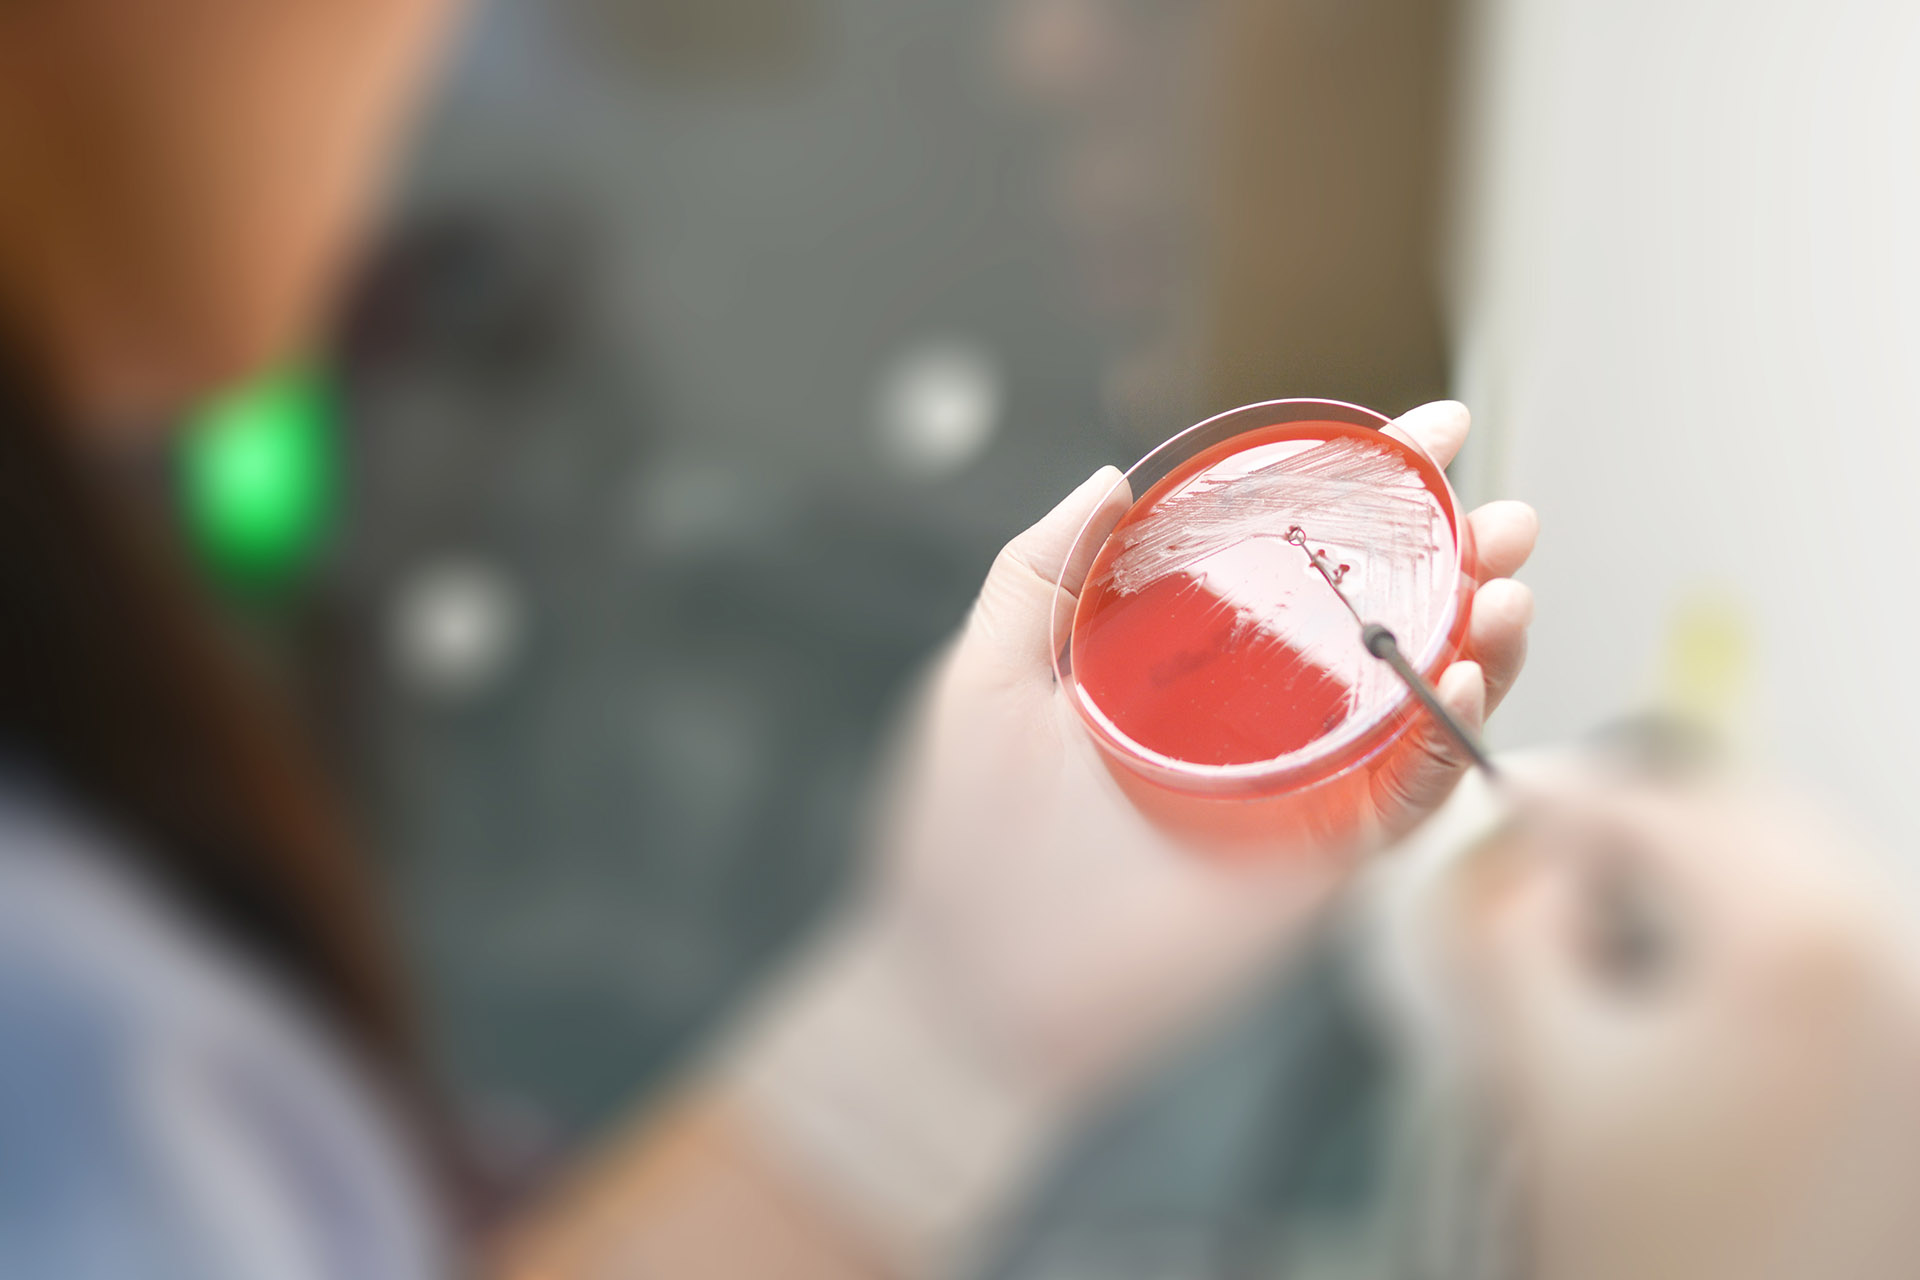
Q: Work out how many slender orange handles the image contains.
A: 0